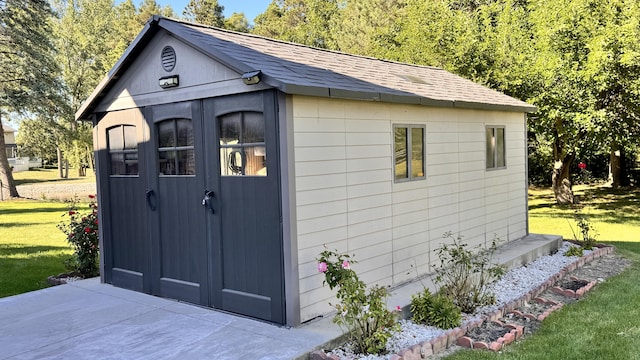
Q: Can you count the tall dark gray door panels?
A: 3